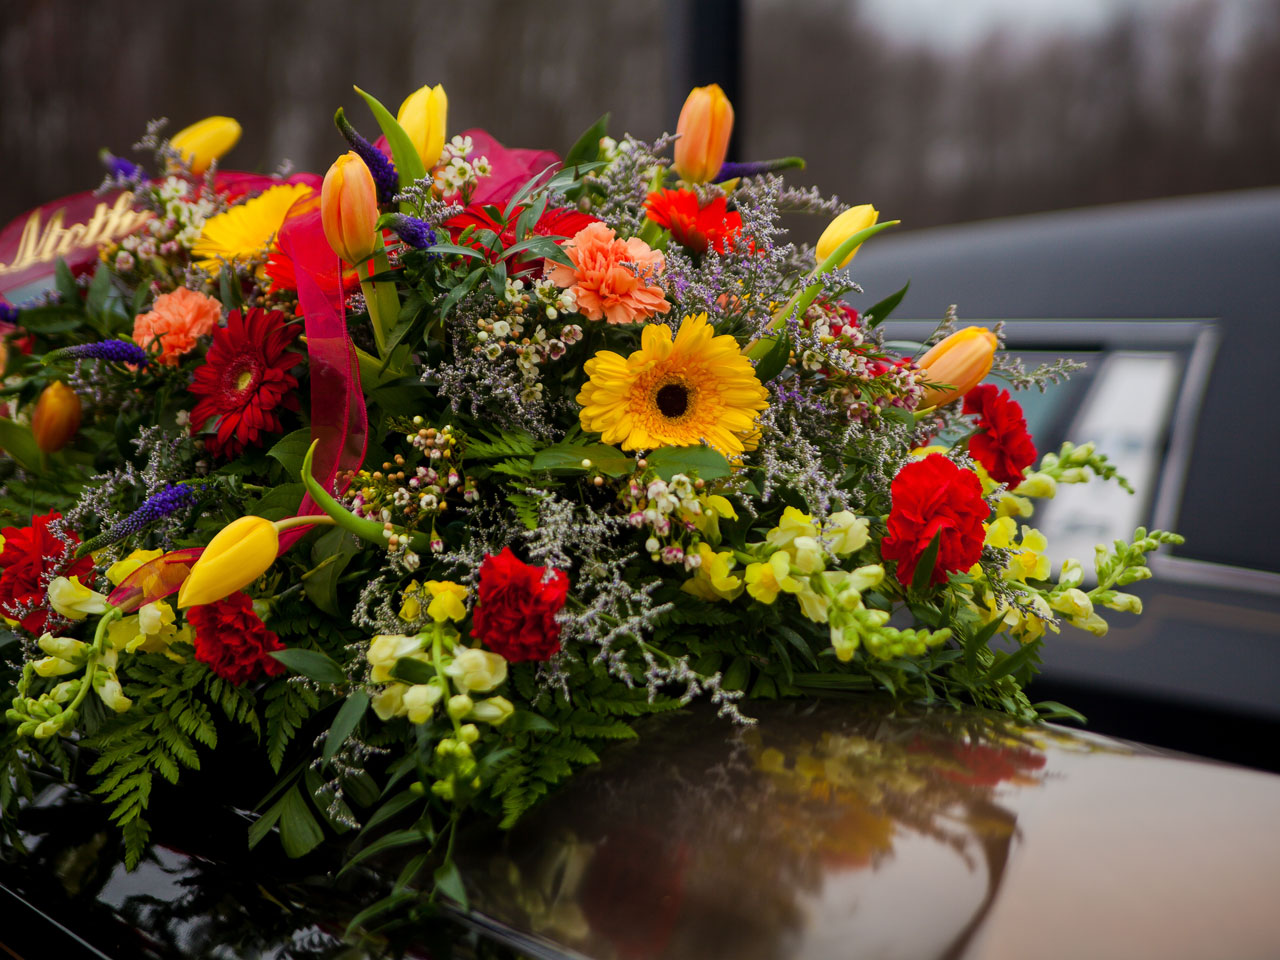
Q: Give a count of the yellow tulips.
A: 4